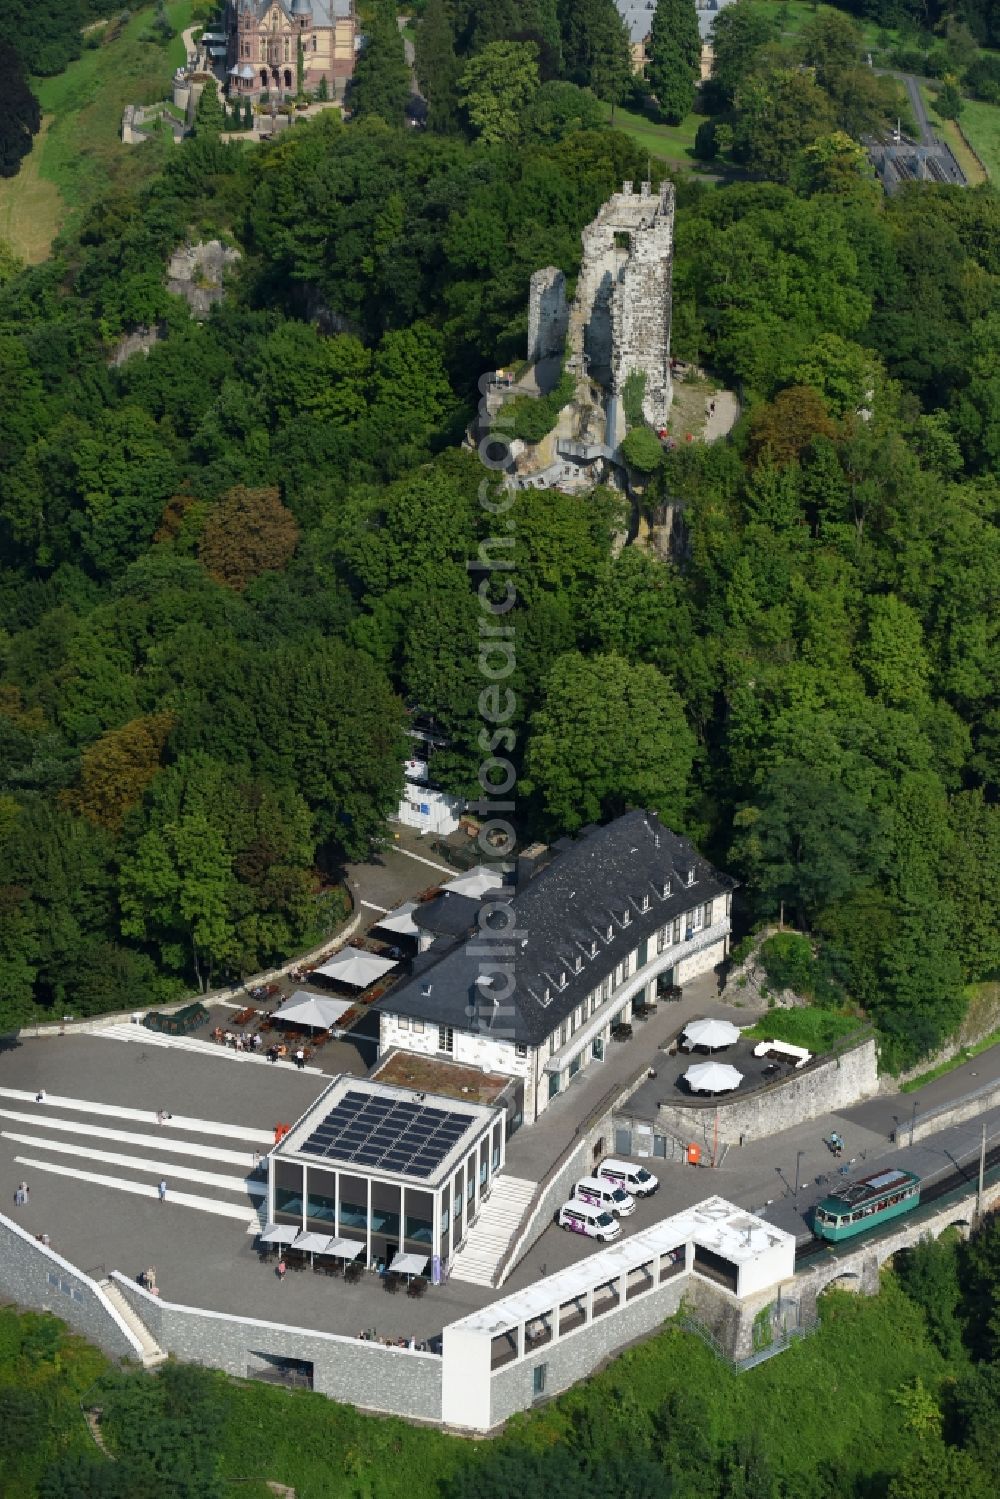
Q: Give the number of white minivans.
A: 3